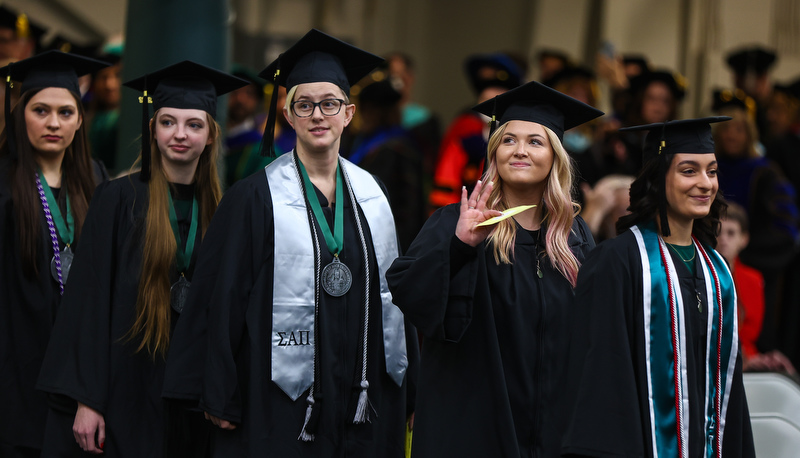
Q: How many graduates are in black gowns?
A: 5